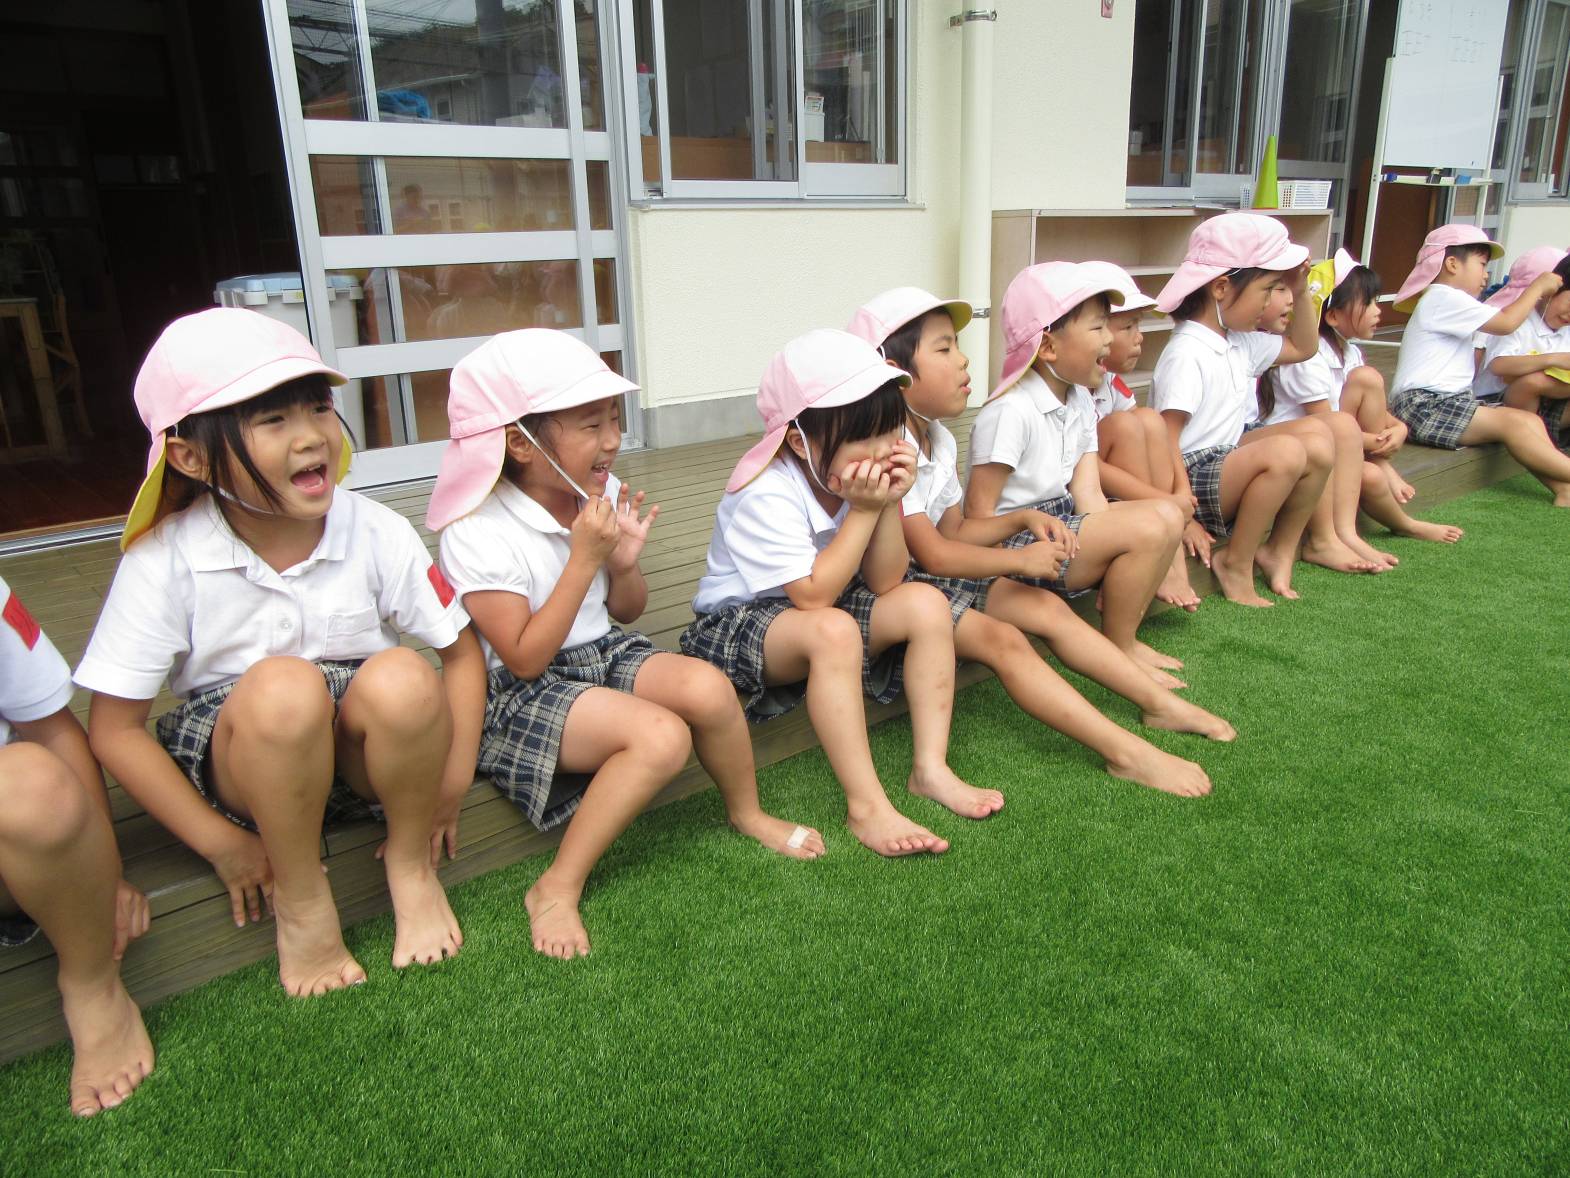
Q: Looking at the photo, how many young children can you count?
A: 12